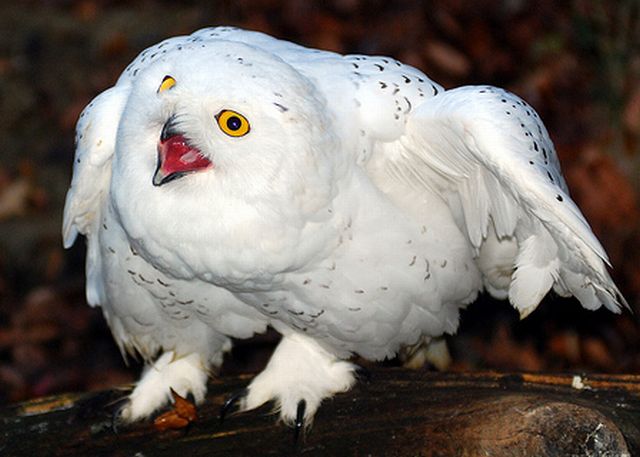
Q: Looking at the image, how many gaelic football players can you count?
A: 0